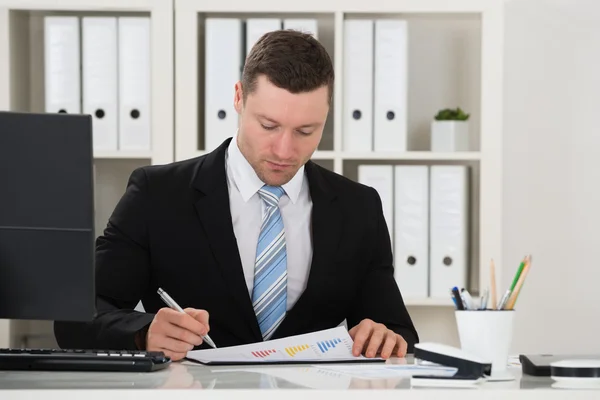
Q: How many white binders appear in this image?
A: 11